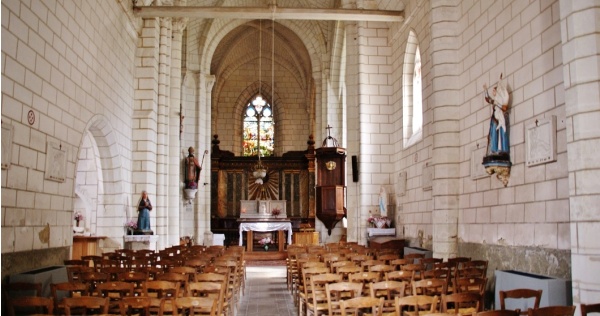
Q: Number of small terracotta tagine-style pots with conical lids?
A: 0